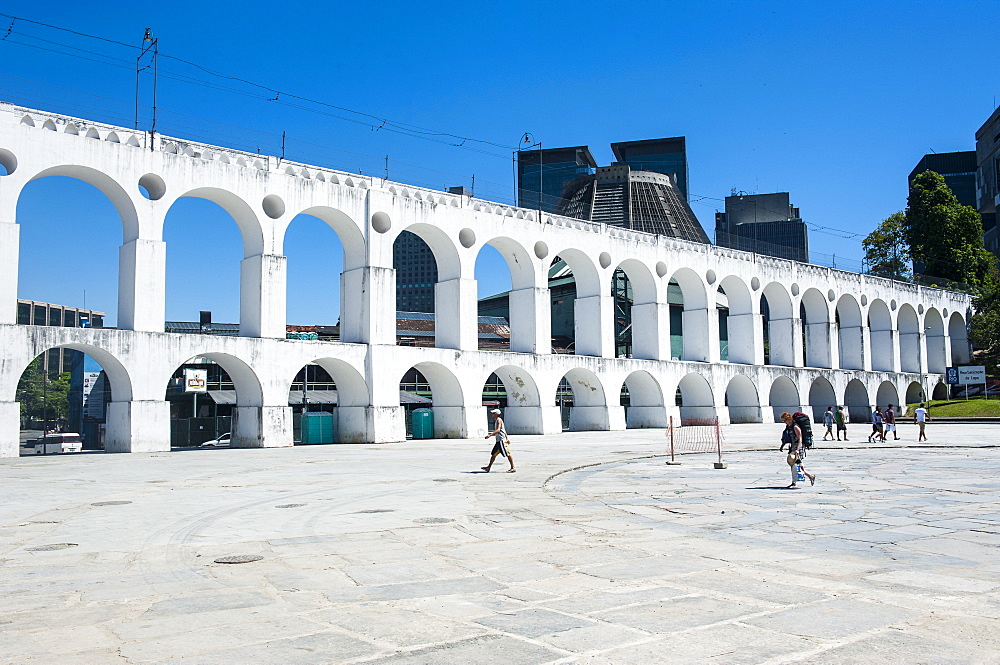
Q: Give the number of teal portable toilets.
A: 2